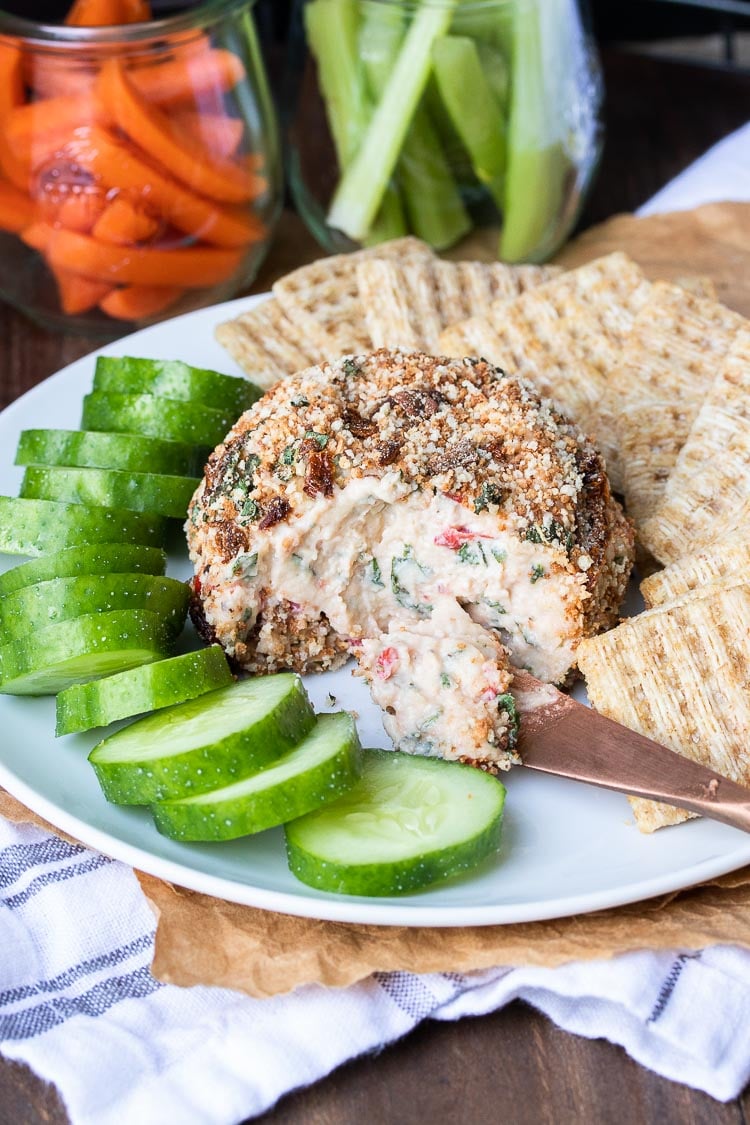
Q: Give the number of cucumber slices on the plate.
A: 12